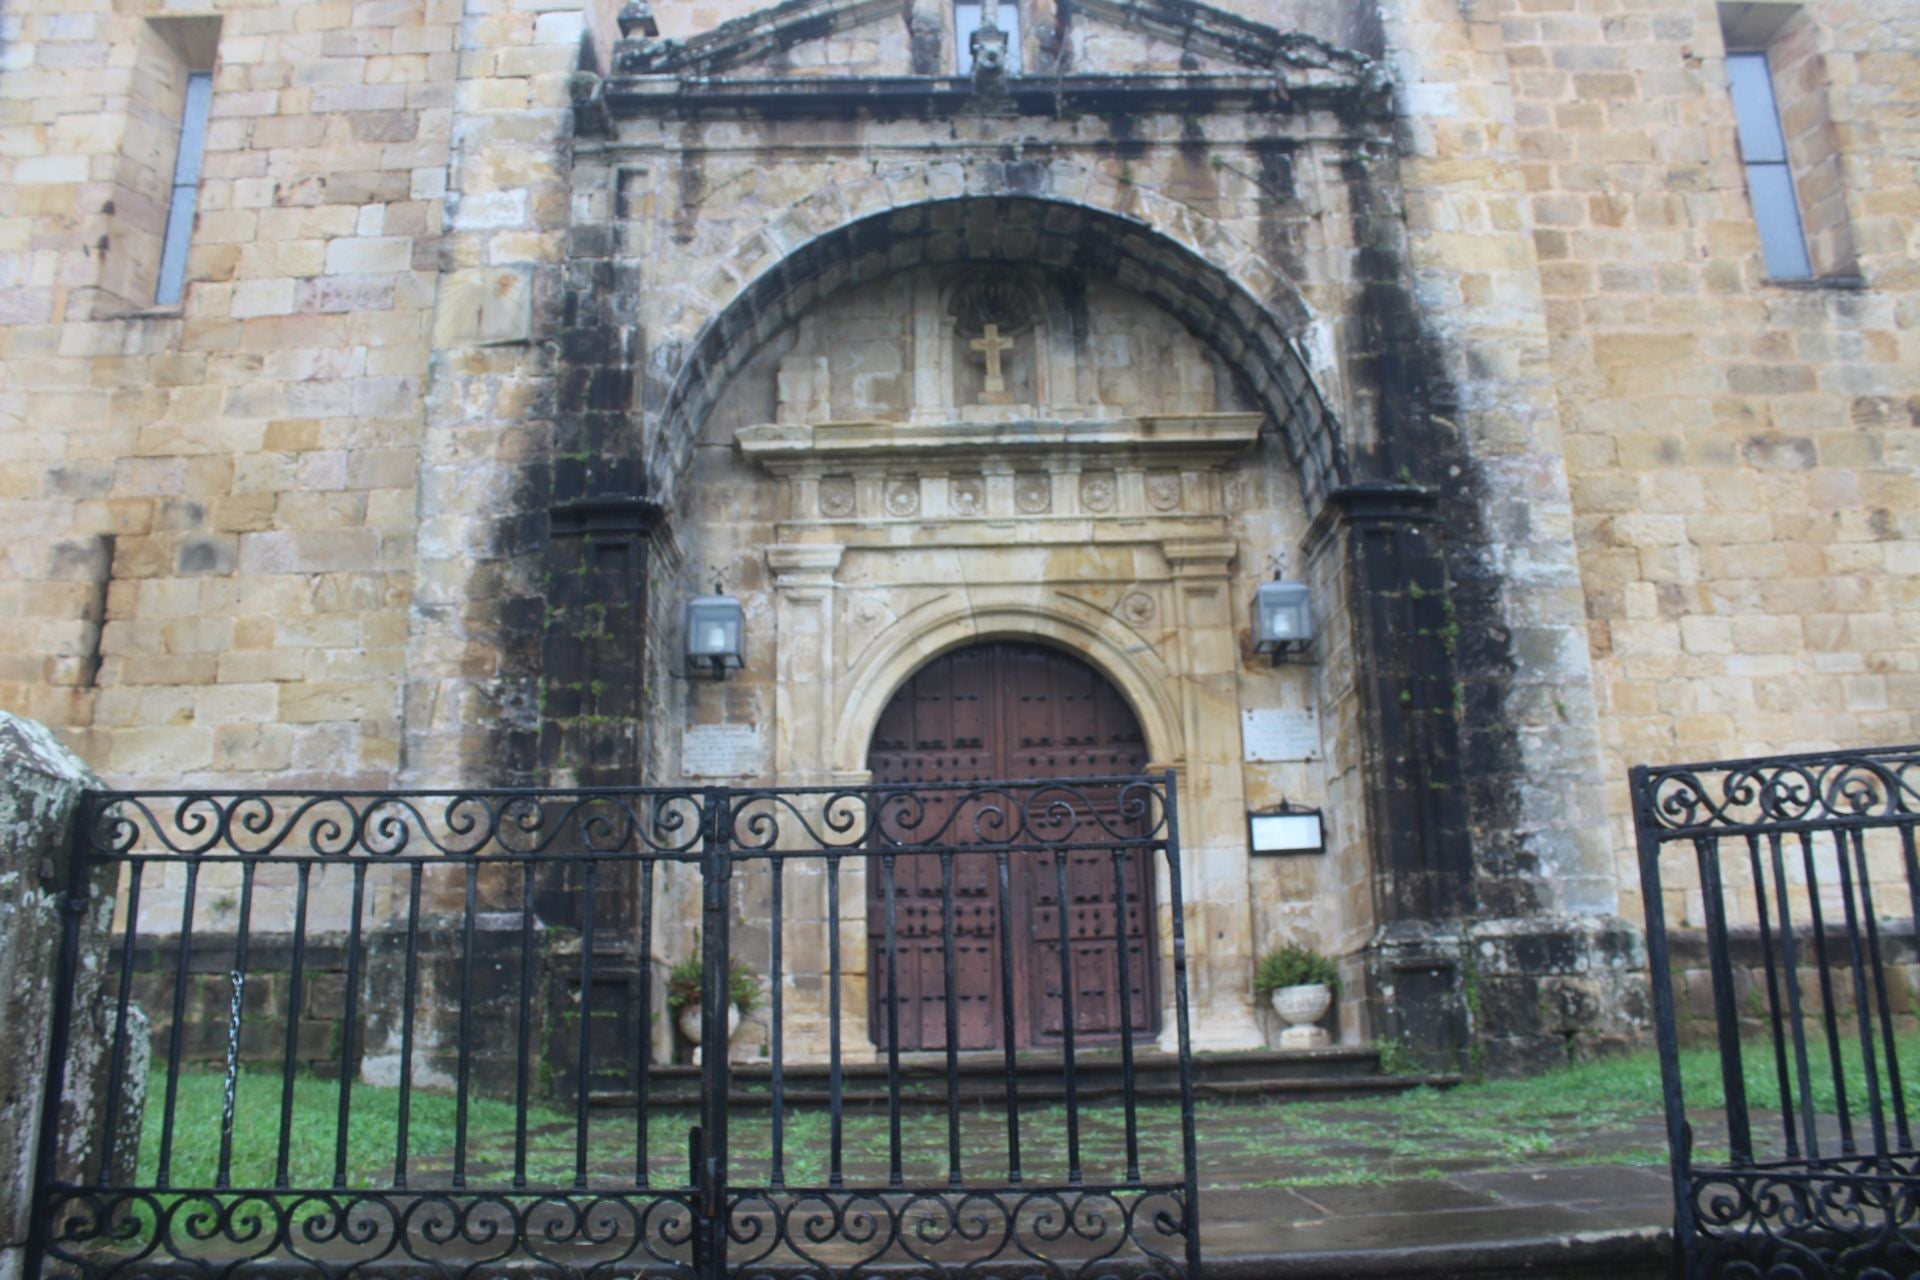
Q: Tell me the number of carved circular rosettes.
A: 8